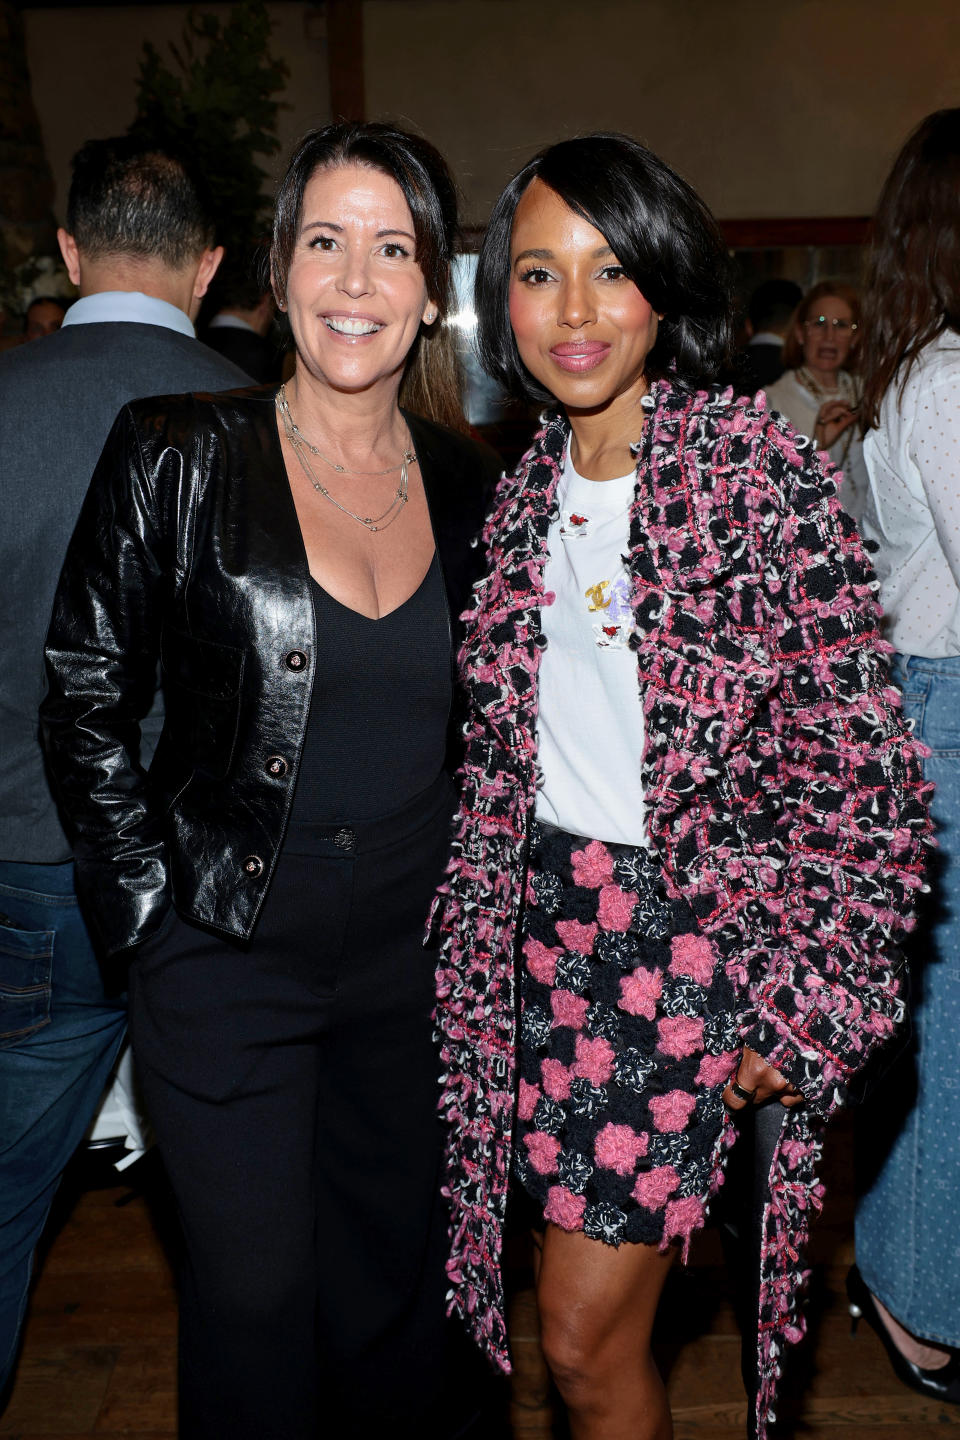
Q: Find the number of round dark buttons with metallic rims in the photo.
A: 3